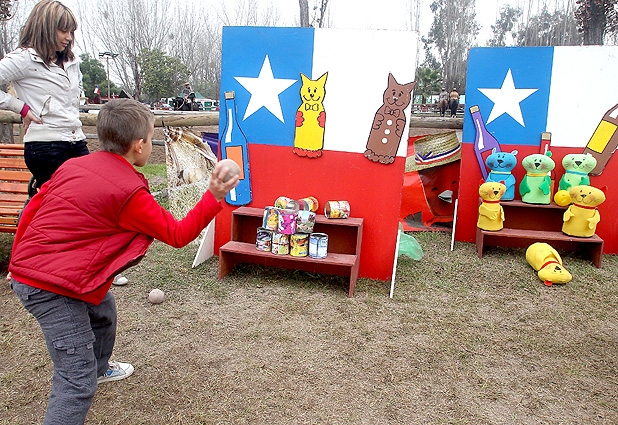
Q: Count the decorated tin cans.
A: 10